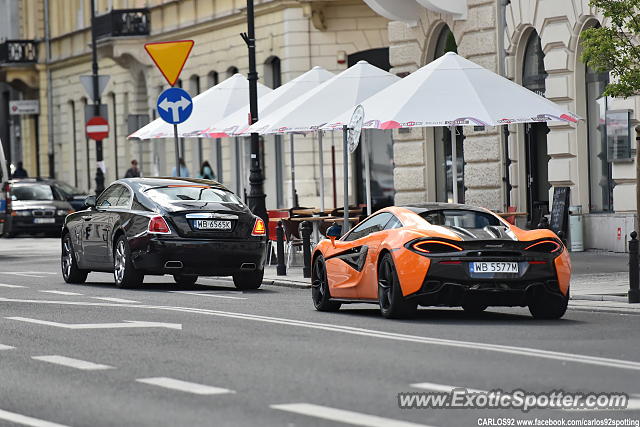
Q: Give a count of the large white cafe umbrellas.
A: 4